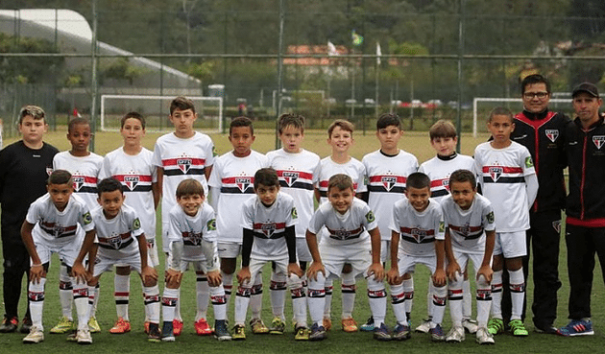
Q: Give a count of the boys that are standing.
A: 10